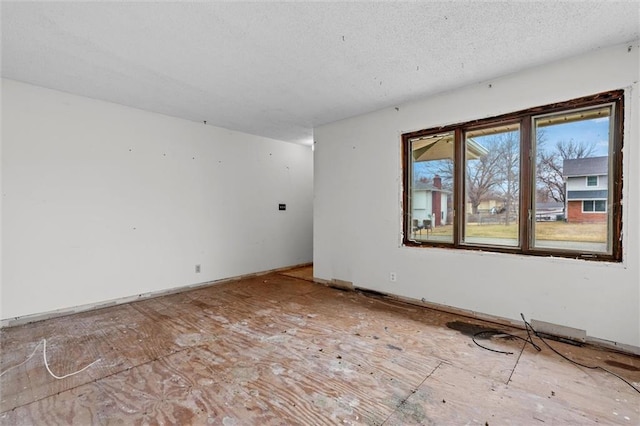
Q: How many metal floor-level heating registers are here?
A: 2